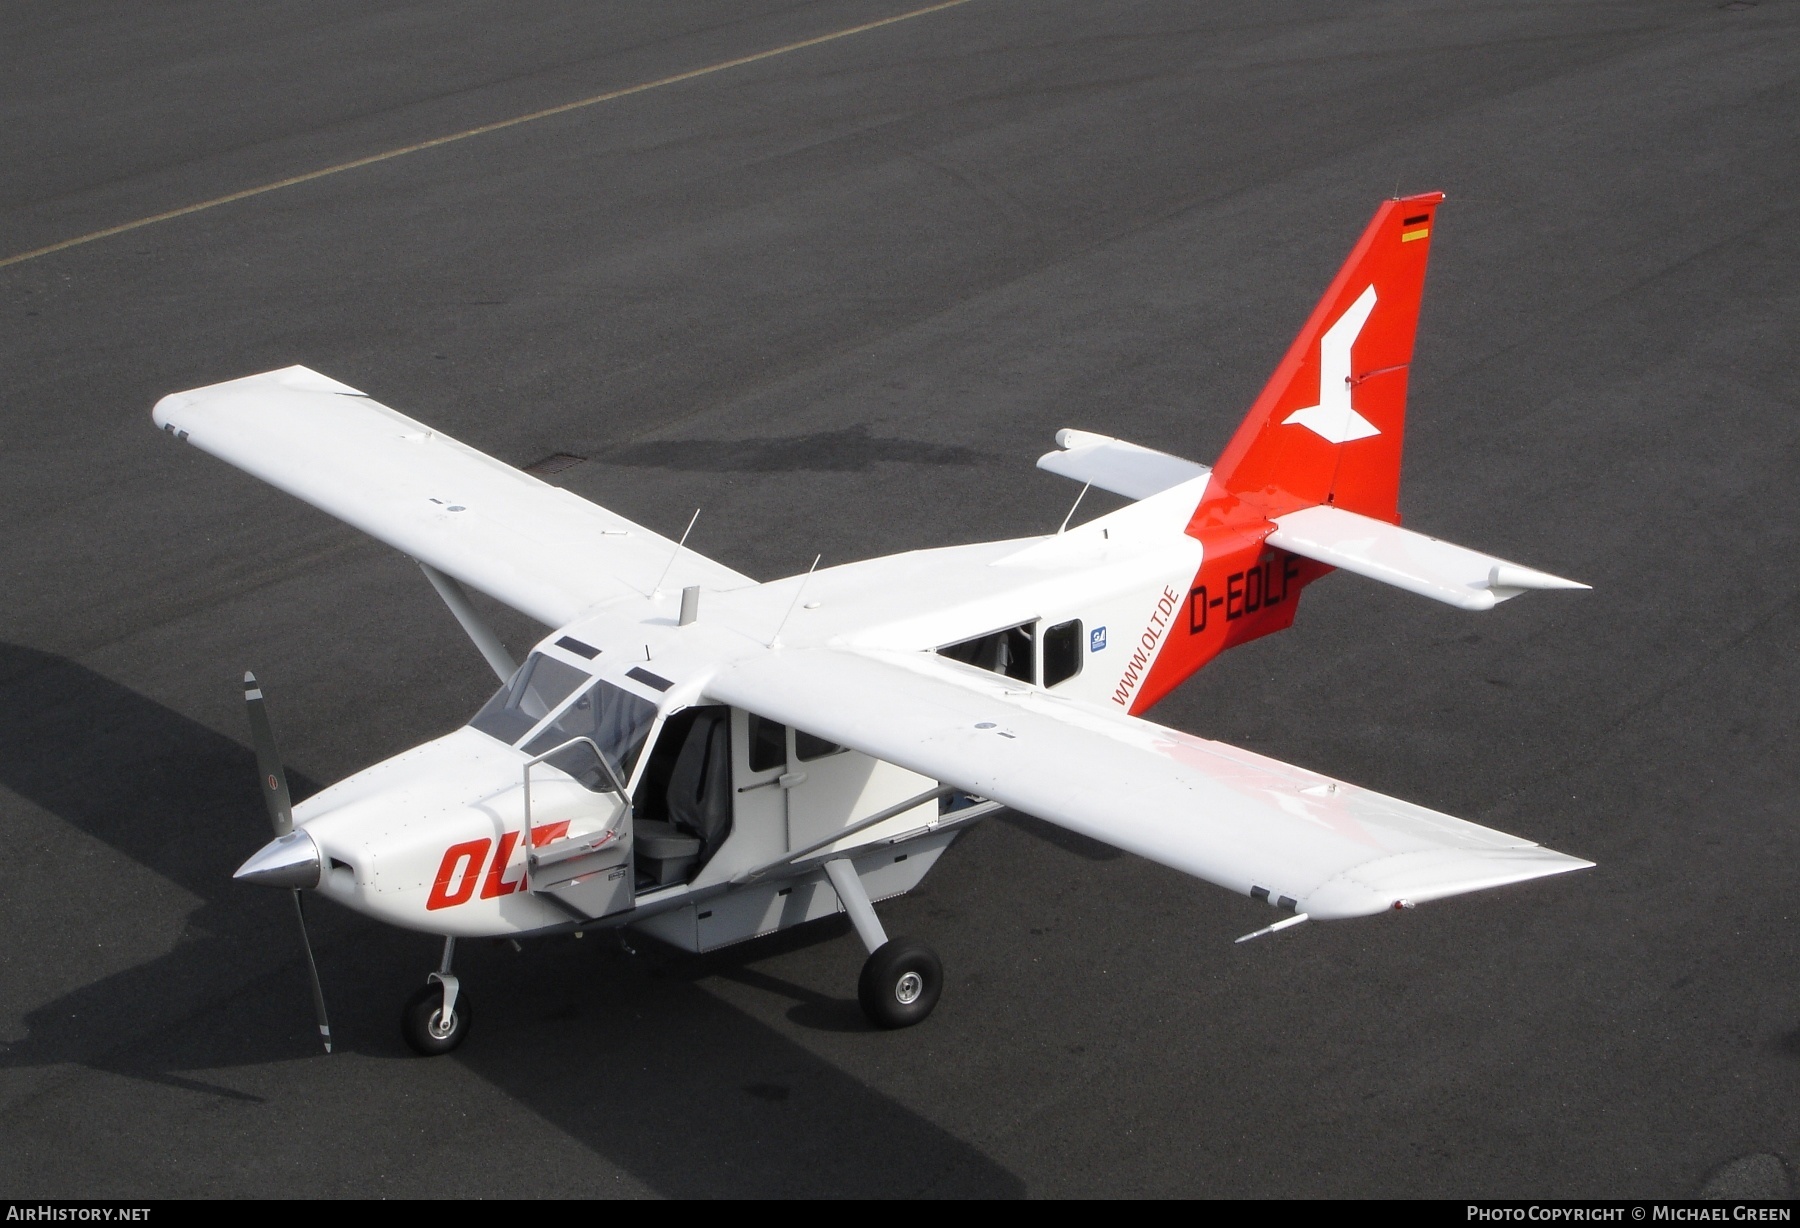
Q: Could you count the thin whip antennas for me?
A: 3